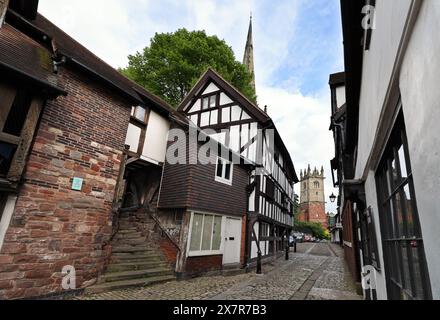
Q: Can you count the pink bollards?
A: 0